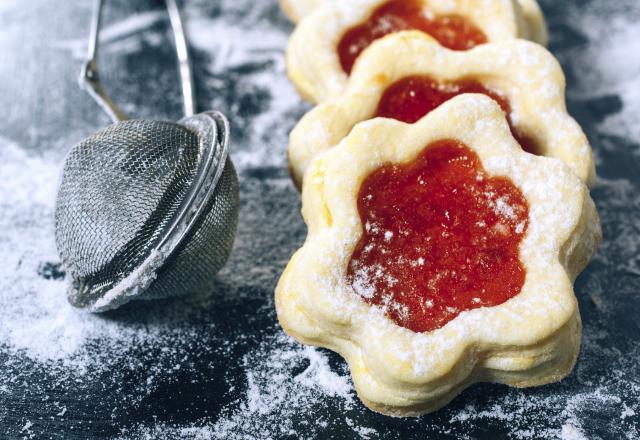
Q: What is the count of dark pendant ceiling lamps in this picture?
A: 0